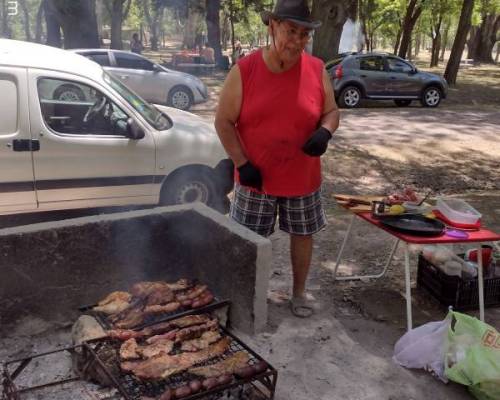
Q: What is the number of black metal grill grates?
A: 2